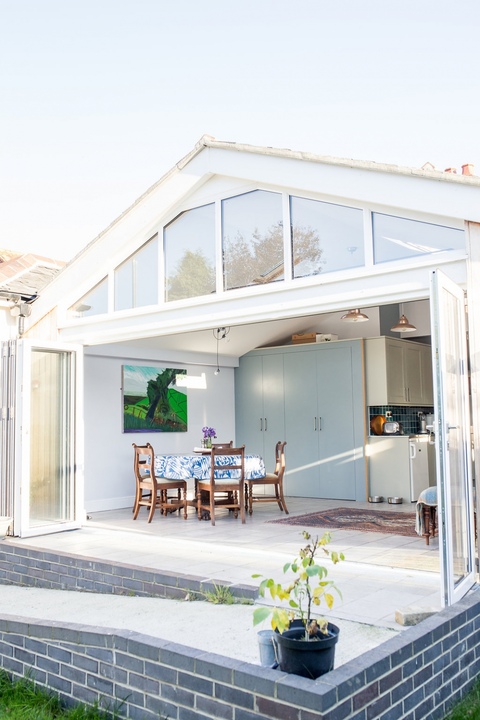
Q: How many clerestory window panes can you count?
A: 6